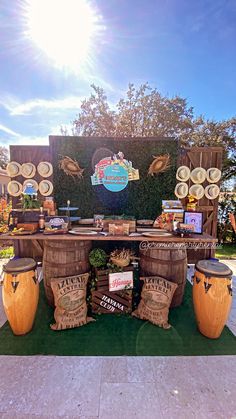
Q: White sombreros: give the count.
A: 12